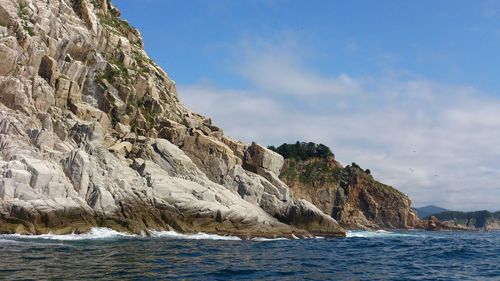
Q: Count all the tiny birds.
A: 3